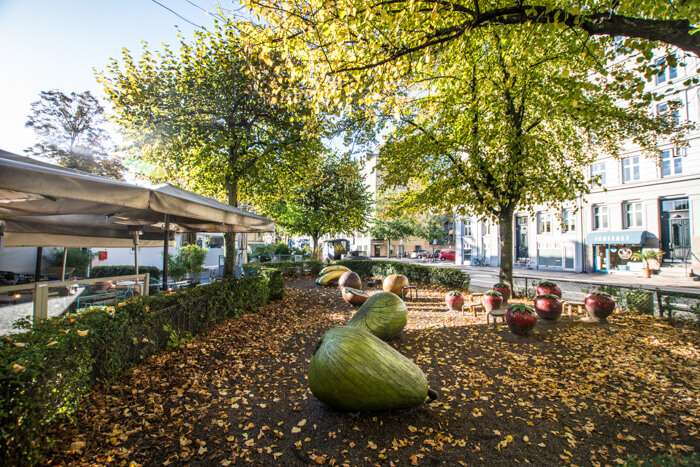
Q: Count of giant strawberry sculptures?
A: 7